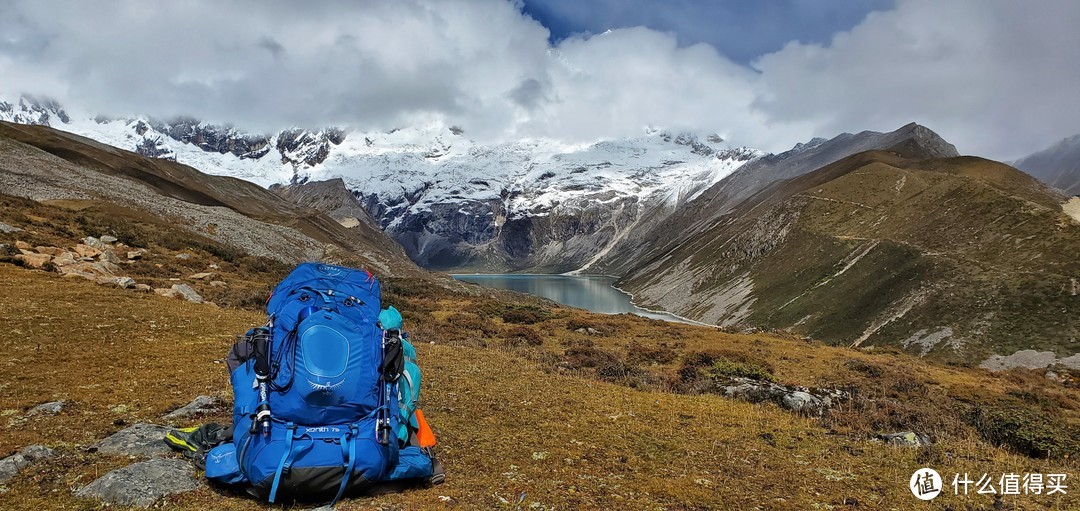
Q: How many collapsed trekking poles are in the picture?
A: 2